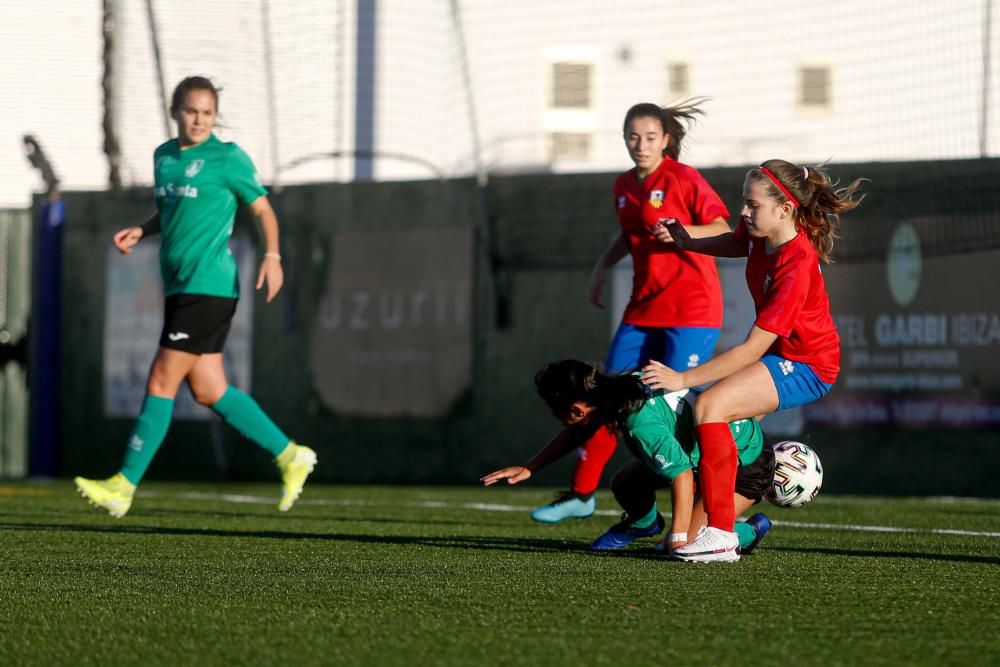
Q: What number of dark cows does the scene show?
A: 0